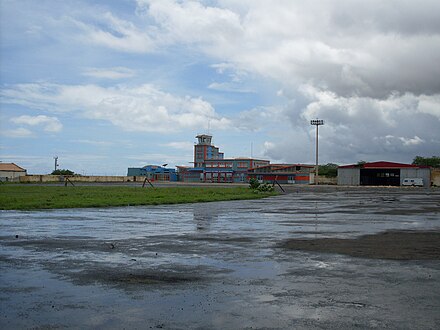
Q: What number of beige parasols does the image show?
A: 0